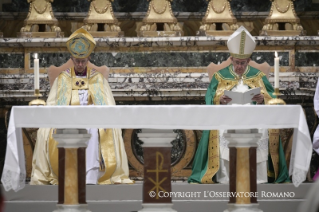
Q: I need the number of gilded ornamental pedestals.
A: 5